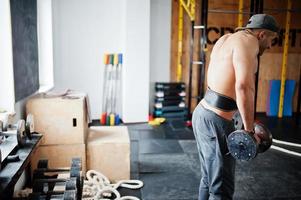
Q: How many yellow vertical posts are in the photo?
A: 3